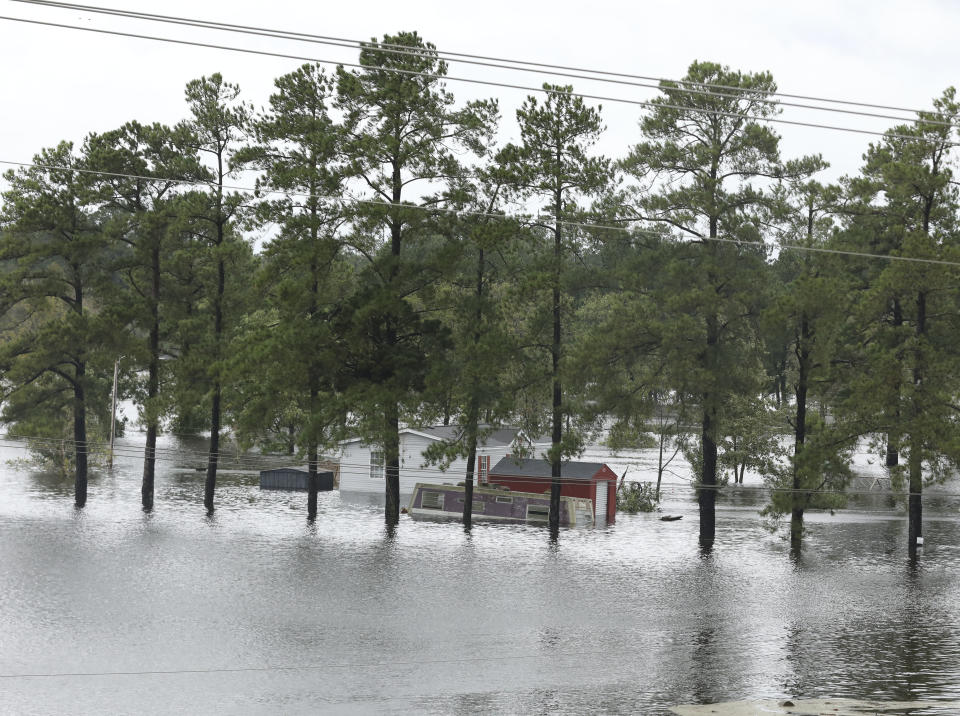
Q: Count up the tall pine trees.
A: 10